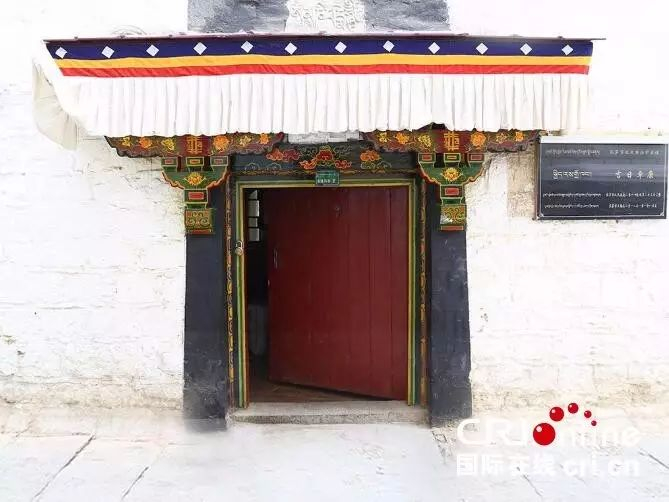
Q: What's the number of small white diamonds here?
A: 12